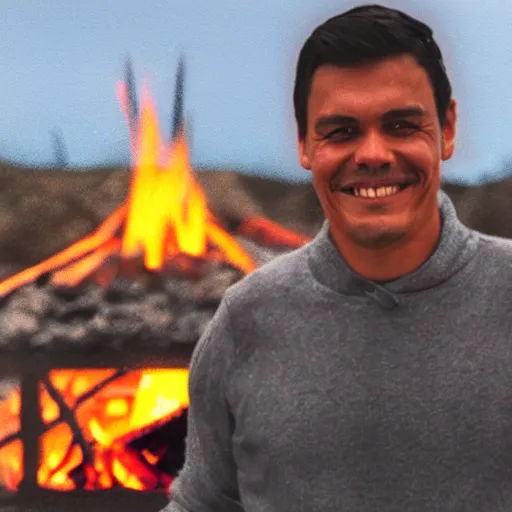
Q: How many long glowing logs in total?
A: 4